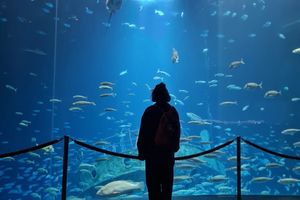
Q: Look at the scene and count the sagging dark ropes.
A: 3